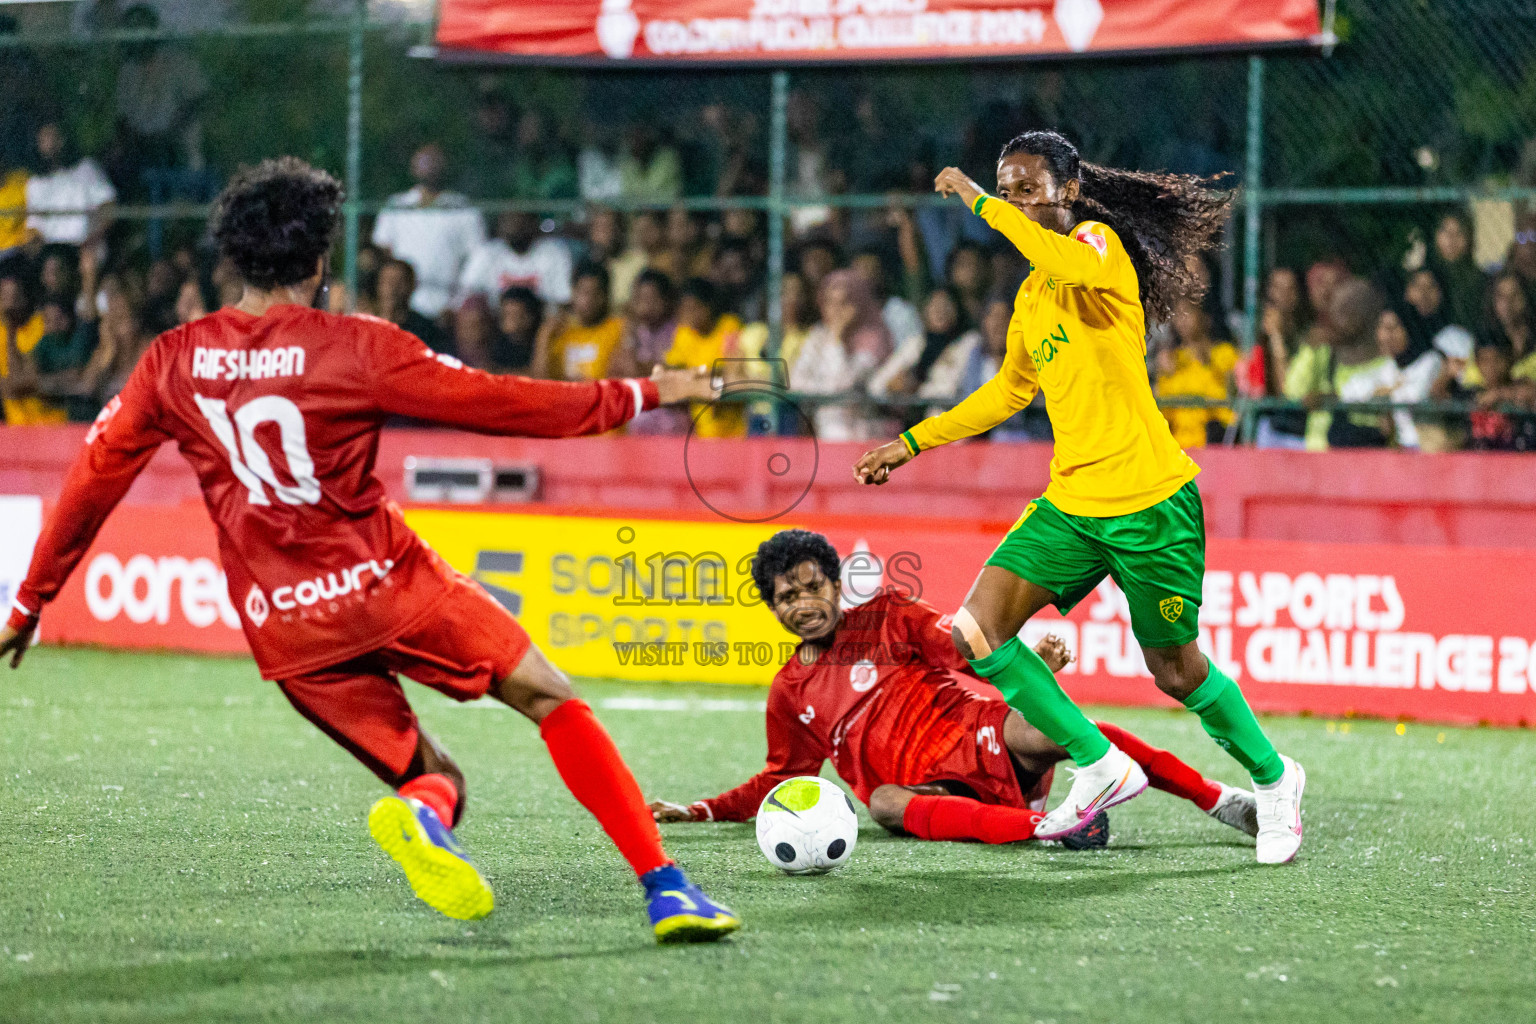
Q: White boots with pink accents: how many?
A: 2